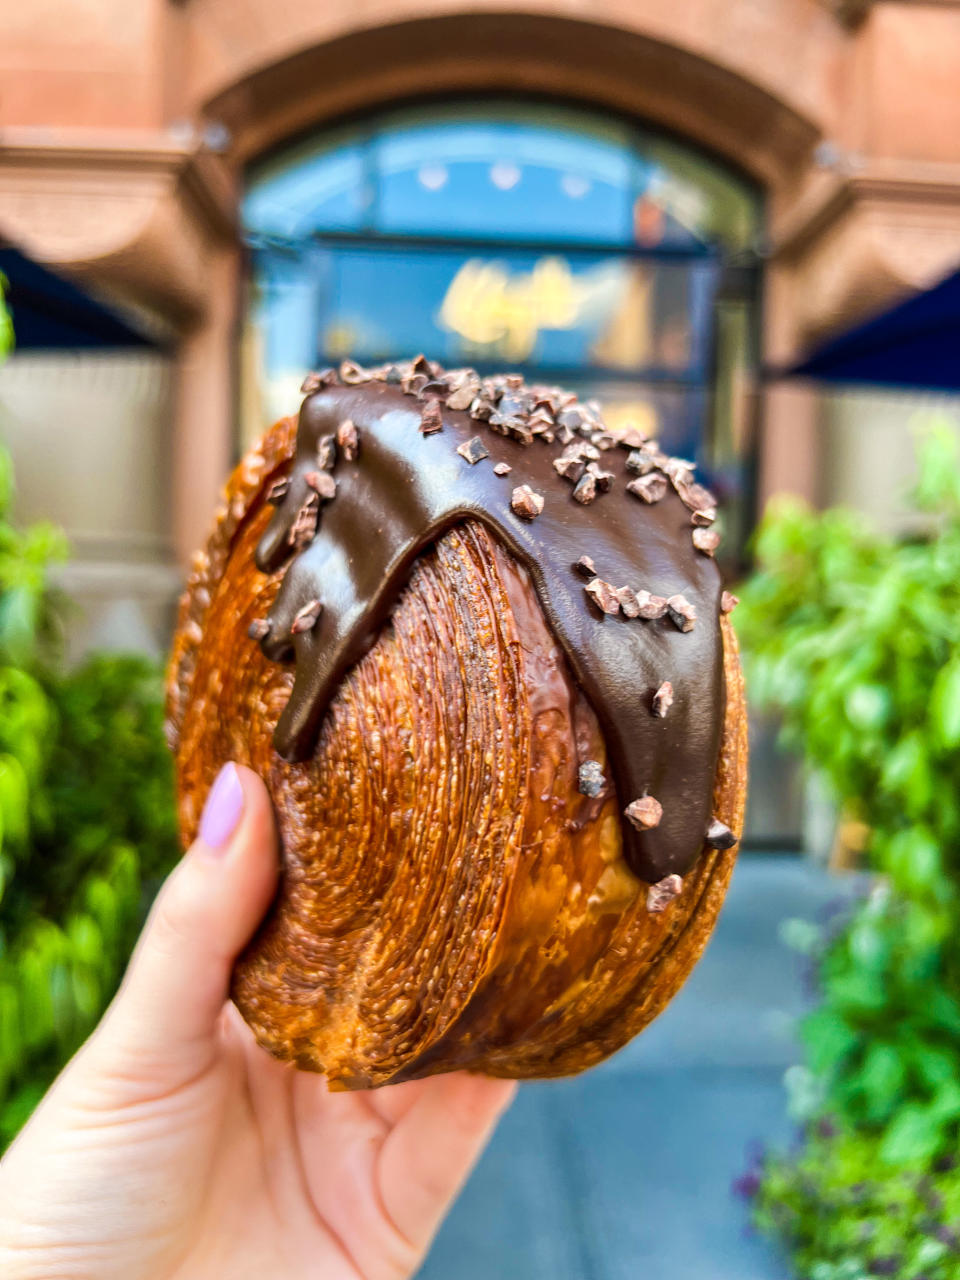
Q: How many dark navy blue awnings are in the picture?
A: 2